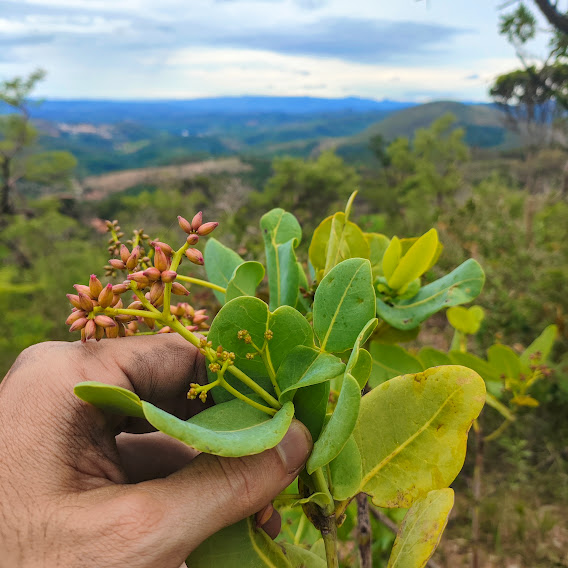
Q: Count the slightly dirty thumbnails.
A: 1